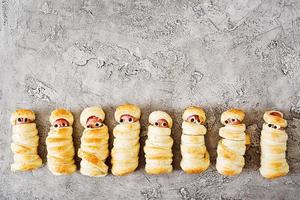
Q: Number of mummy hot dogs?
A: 8